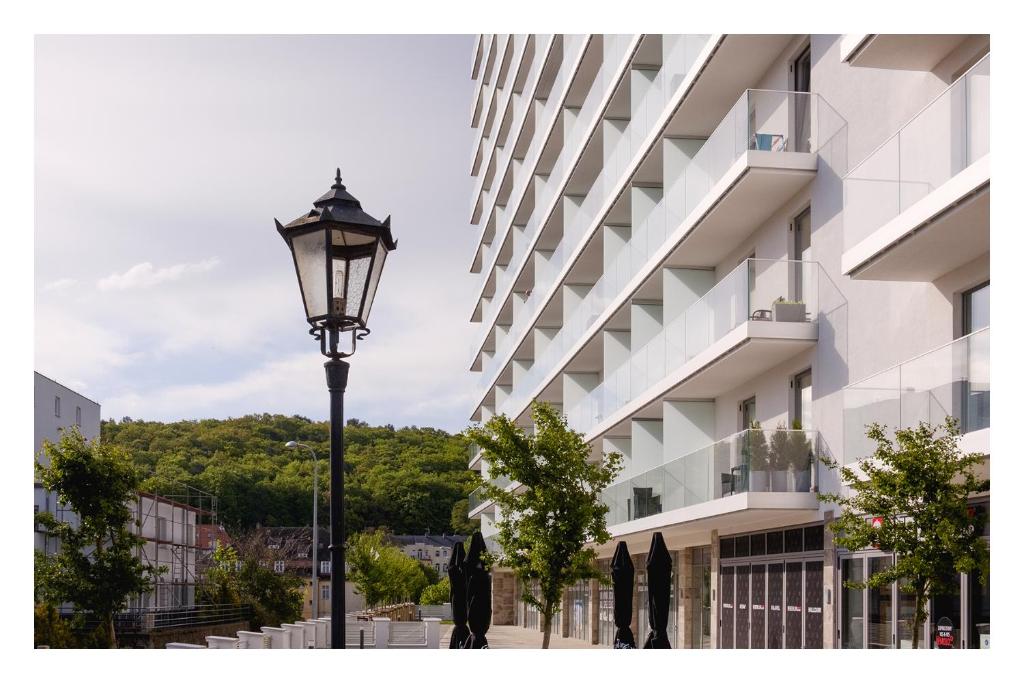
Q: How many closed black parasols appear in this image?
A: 4